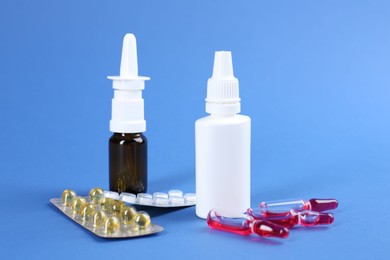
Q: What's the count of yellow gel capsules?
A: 10